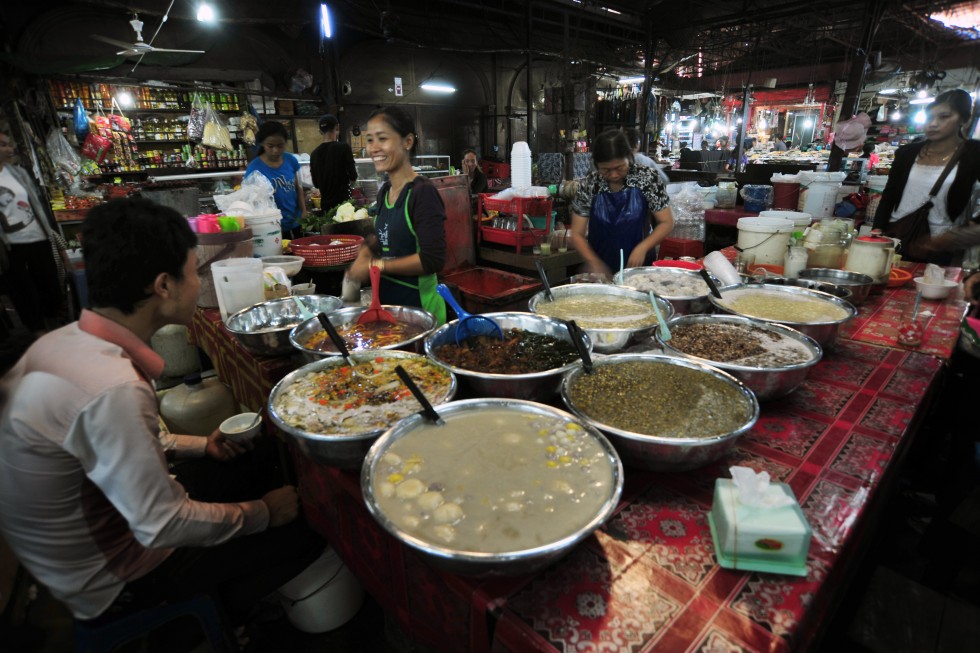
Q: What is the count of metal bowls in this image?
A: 12